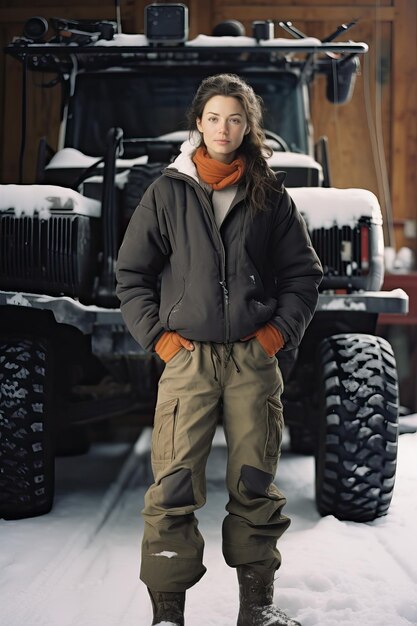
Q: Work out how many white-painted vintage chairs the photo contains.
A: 0